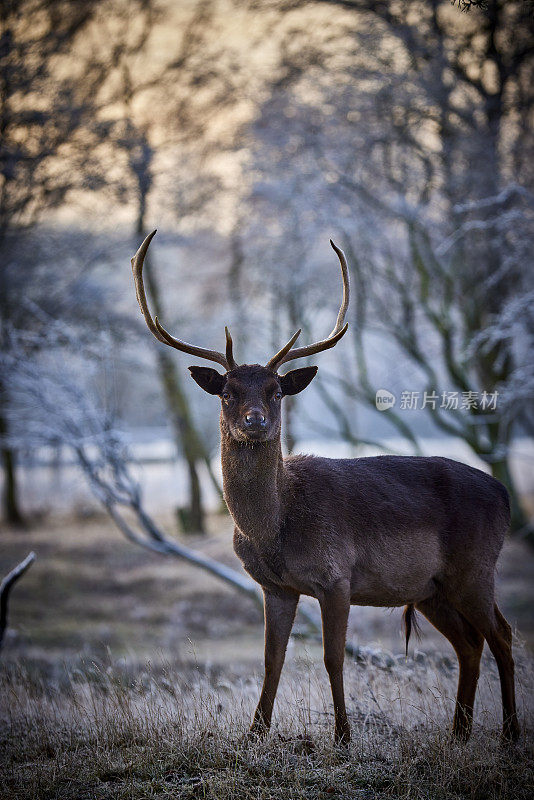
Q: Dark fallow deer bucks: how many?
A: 1